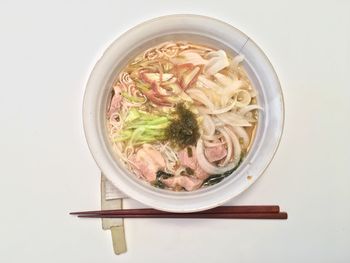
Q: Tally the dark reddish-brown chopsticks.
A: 2